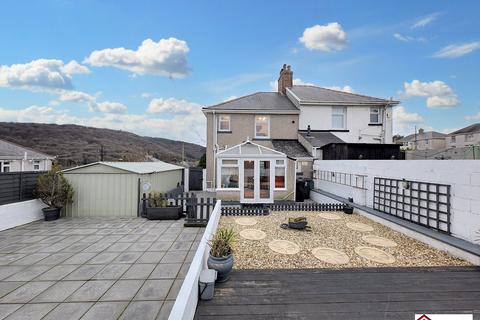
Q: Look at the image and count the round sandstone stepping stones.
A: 8